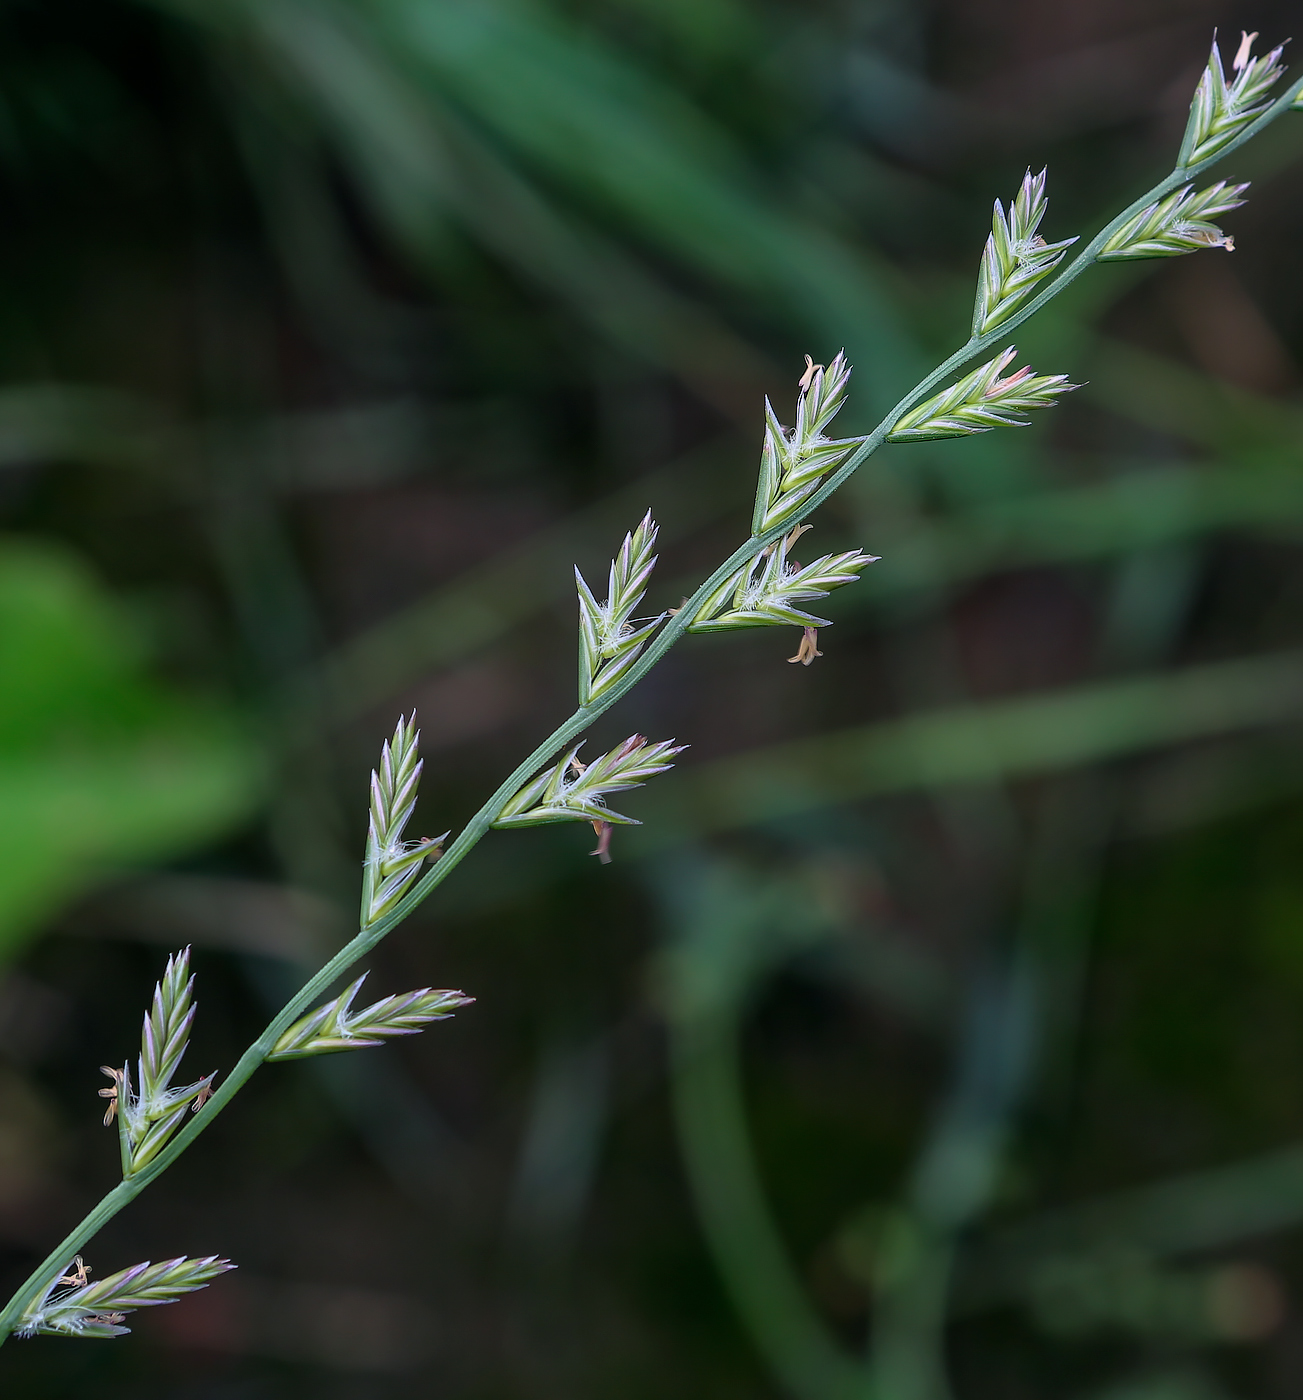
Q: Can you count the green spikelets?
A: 12